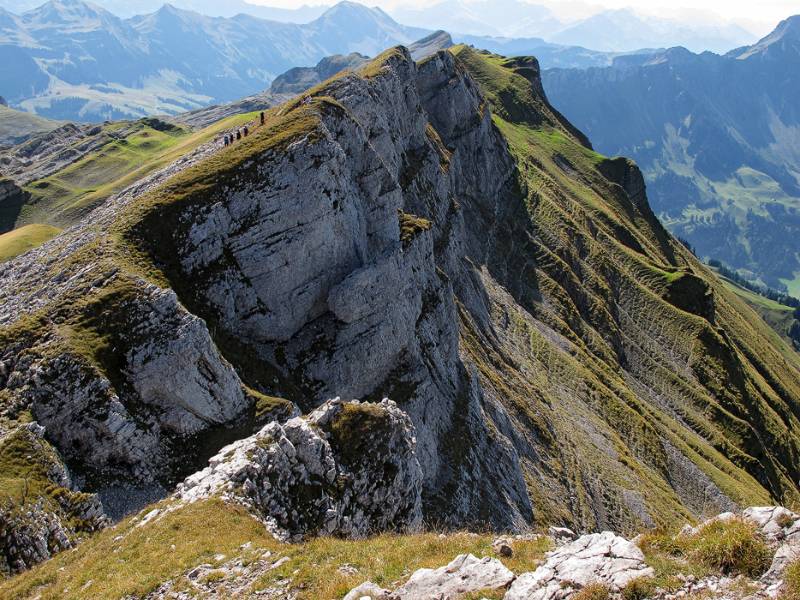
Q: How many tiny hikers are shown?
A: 5